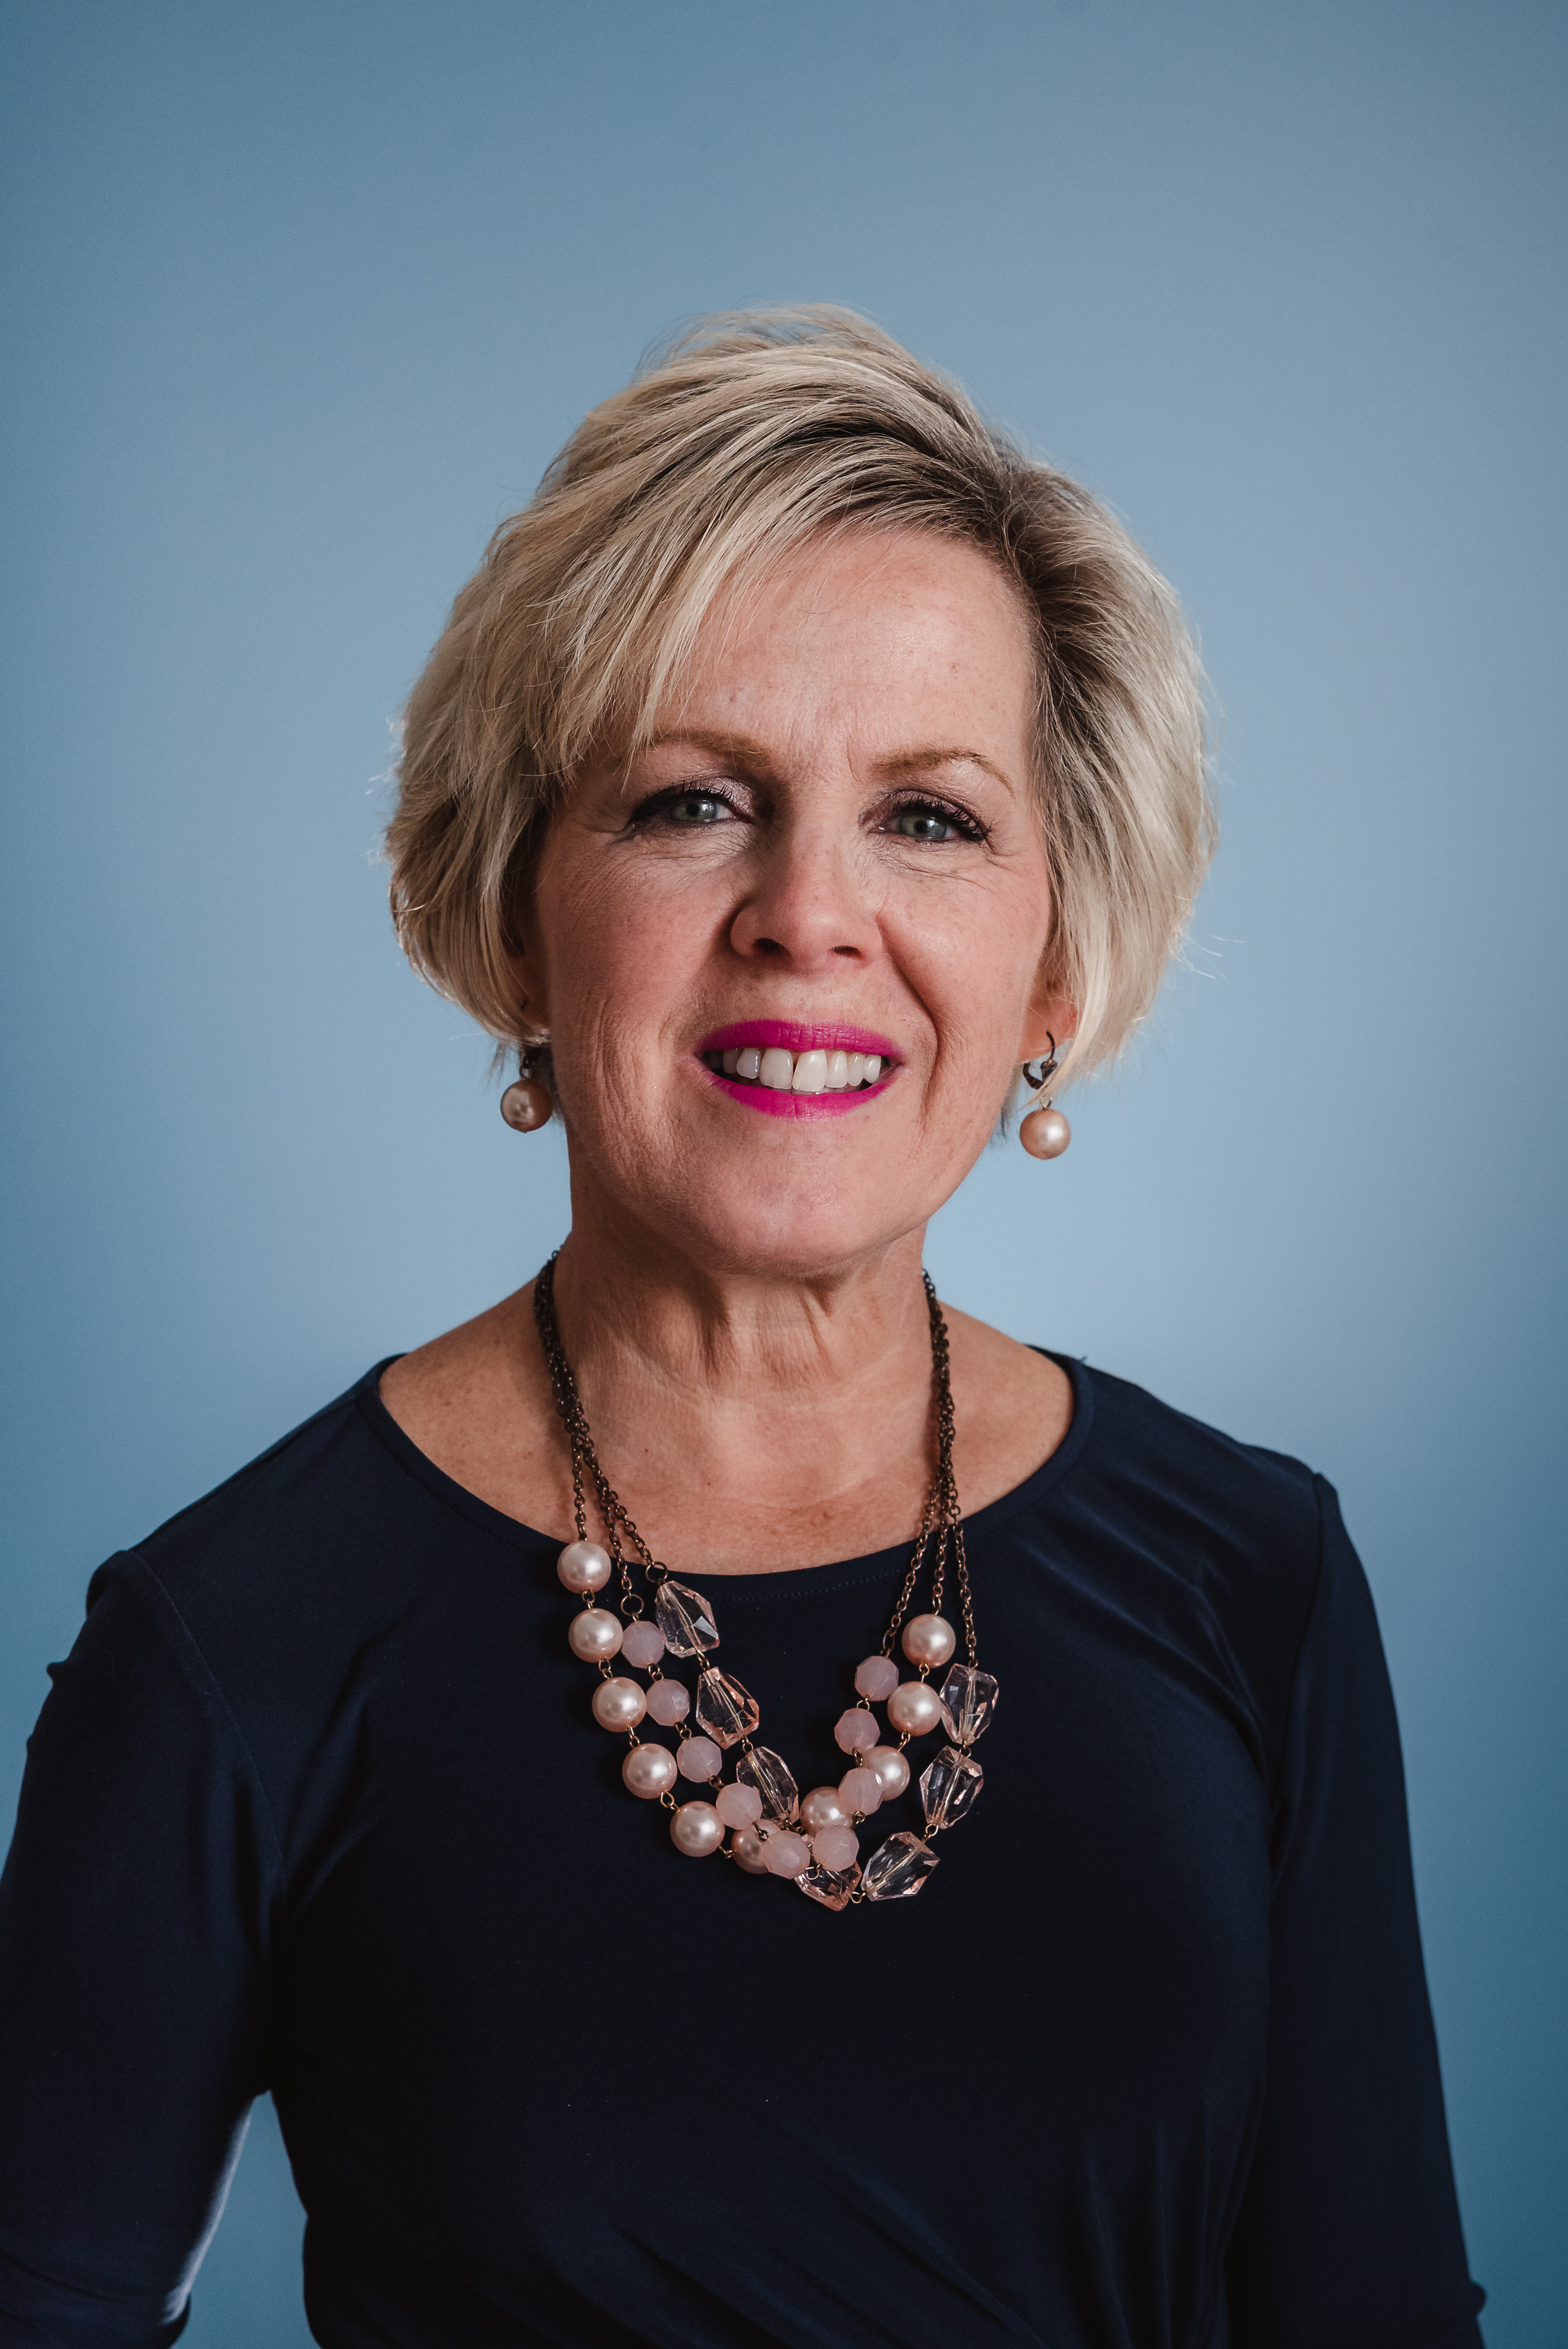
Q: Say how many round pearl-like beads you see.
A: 12